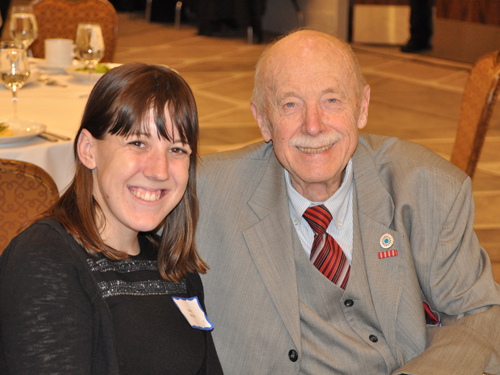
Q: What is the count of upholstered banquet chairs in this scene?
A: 3